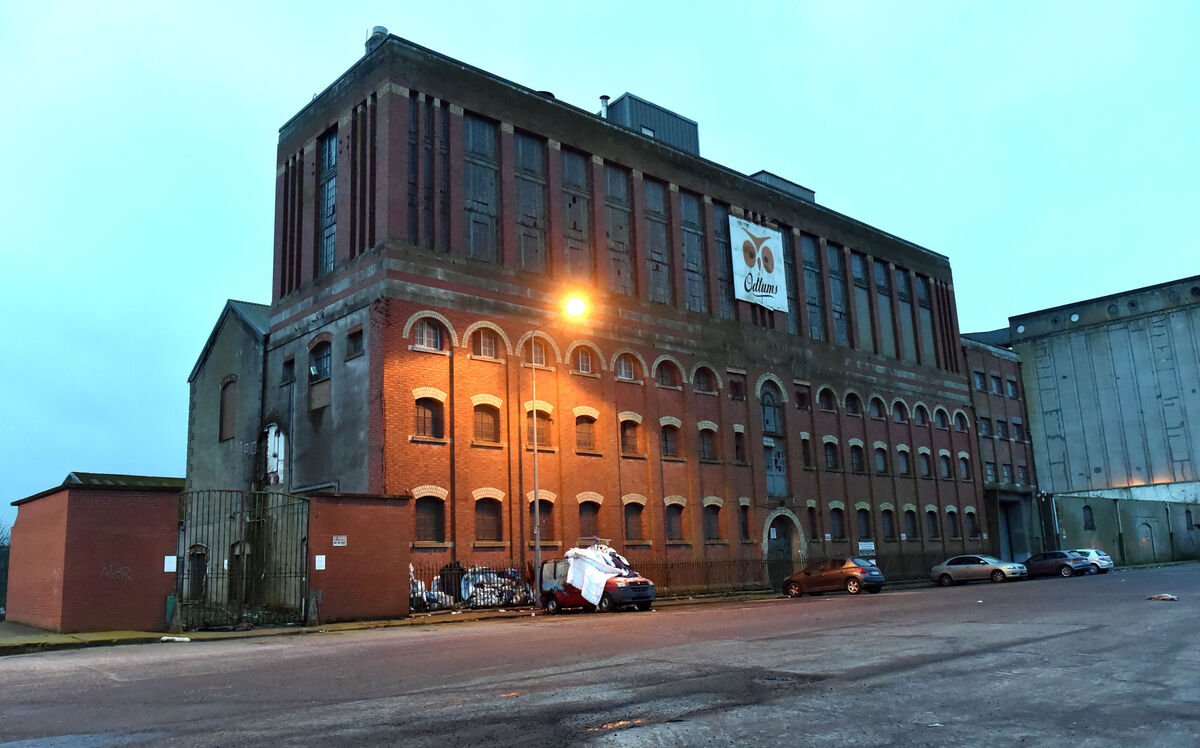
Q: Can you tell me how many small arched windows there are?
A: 14